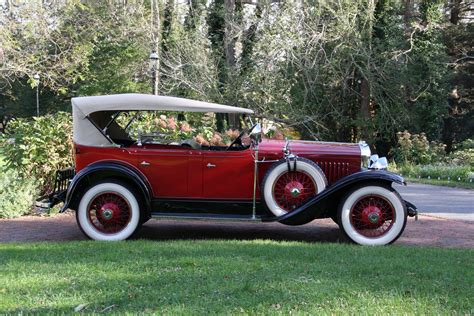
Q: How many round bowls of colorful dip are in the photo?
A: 0